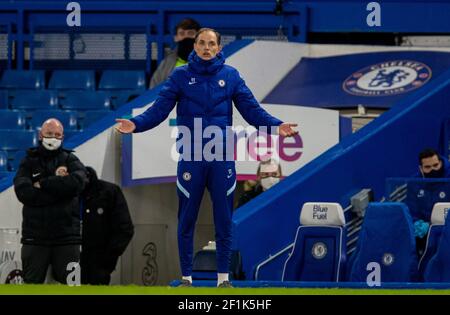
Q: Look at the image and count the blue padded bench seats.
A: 3